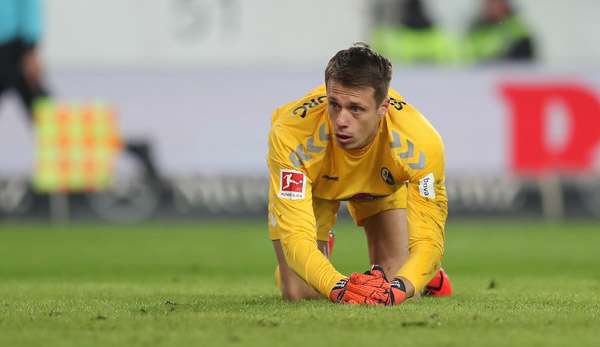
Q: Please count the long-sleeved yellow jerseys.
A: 1